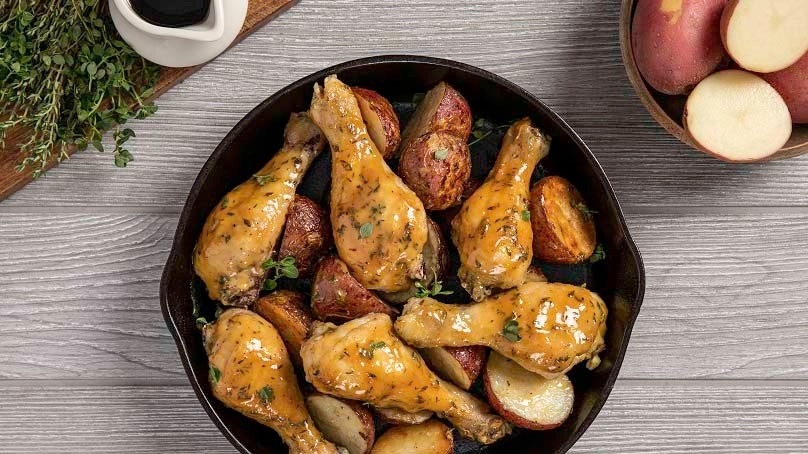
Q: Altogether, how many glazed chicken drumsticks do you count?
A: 6